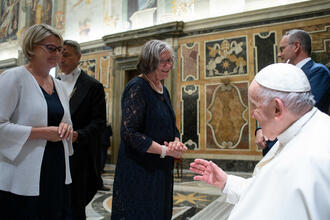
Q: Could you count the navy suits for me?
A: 1